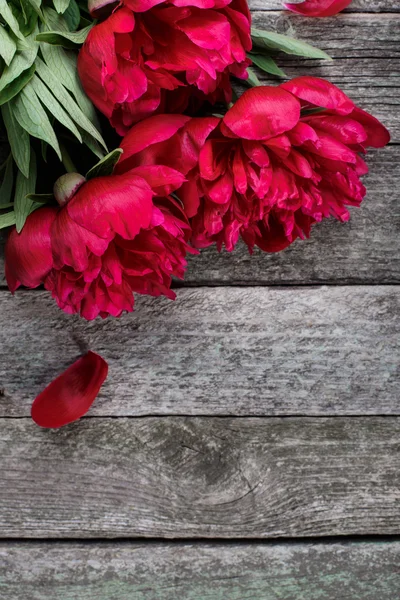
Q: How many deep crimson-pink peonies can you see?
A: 3